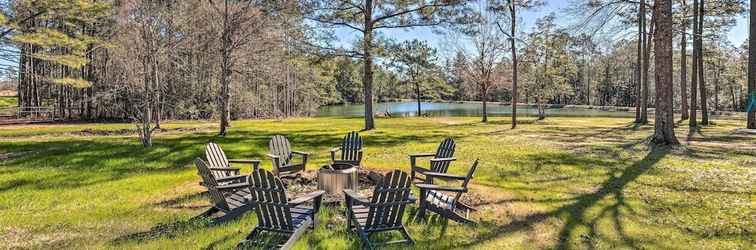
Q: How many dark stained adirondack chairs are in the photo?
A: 8